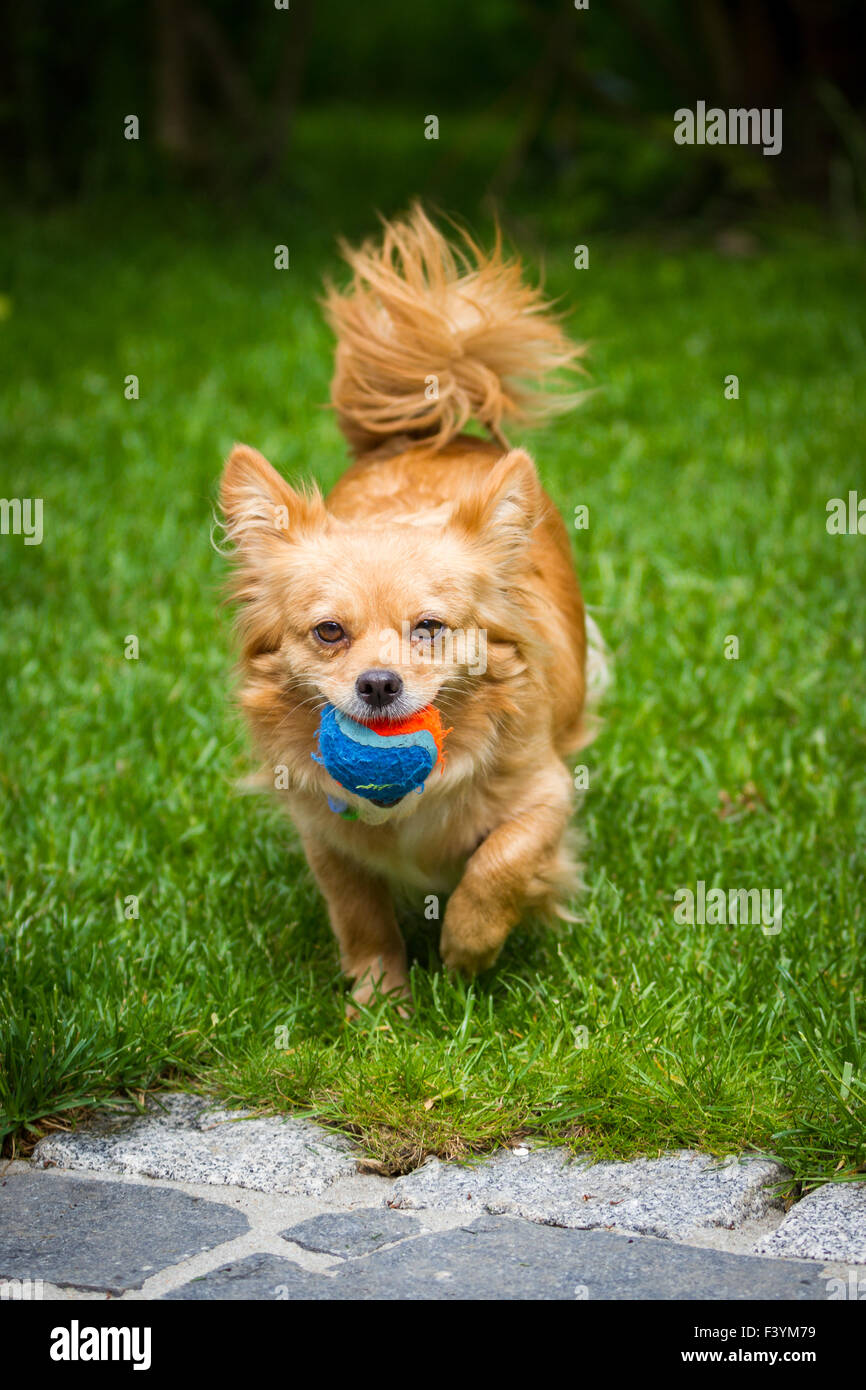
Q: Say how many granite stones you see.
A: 3